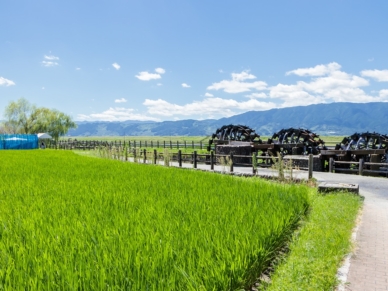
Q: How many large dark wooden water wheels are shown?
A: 3